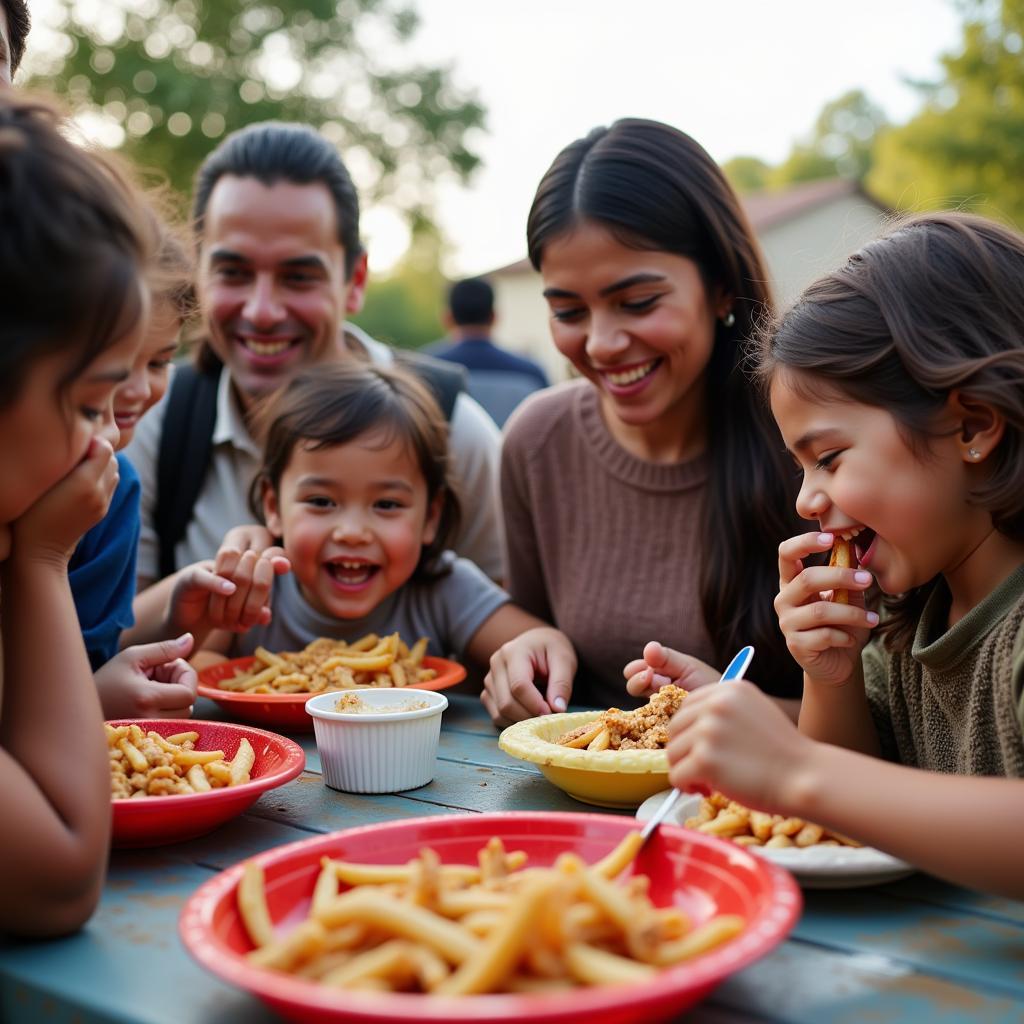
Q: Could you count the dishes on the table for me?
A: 6